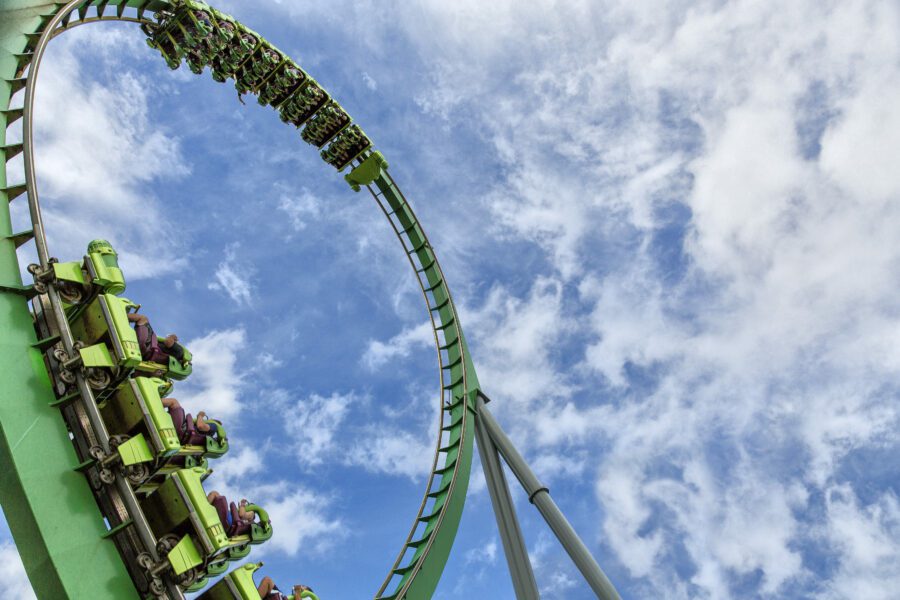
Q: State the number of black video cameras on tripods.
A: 0